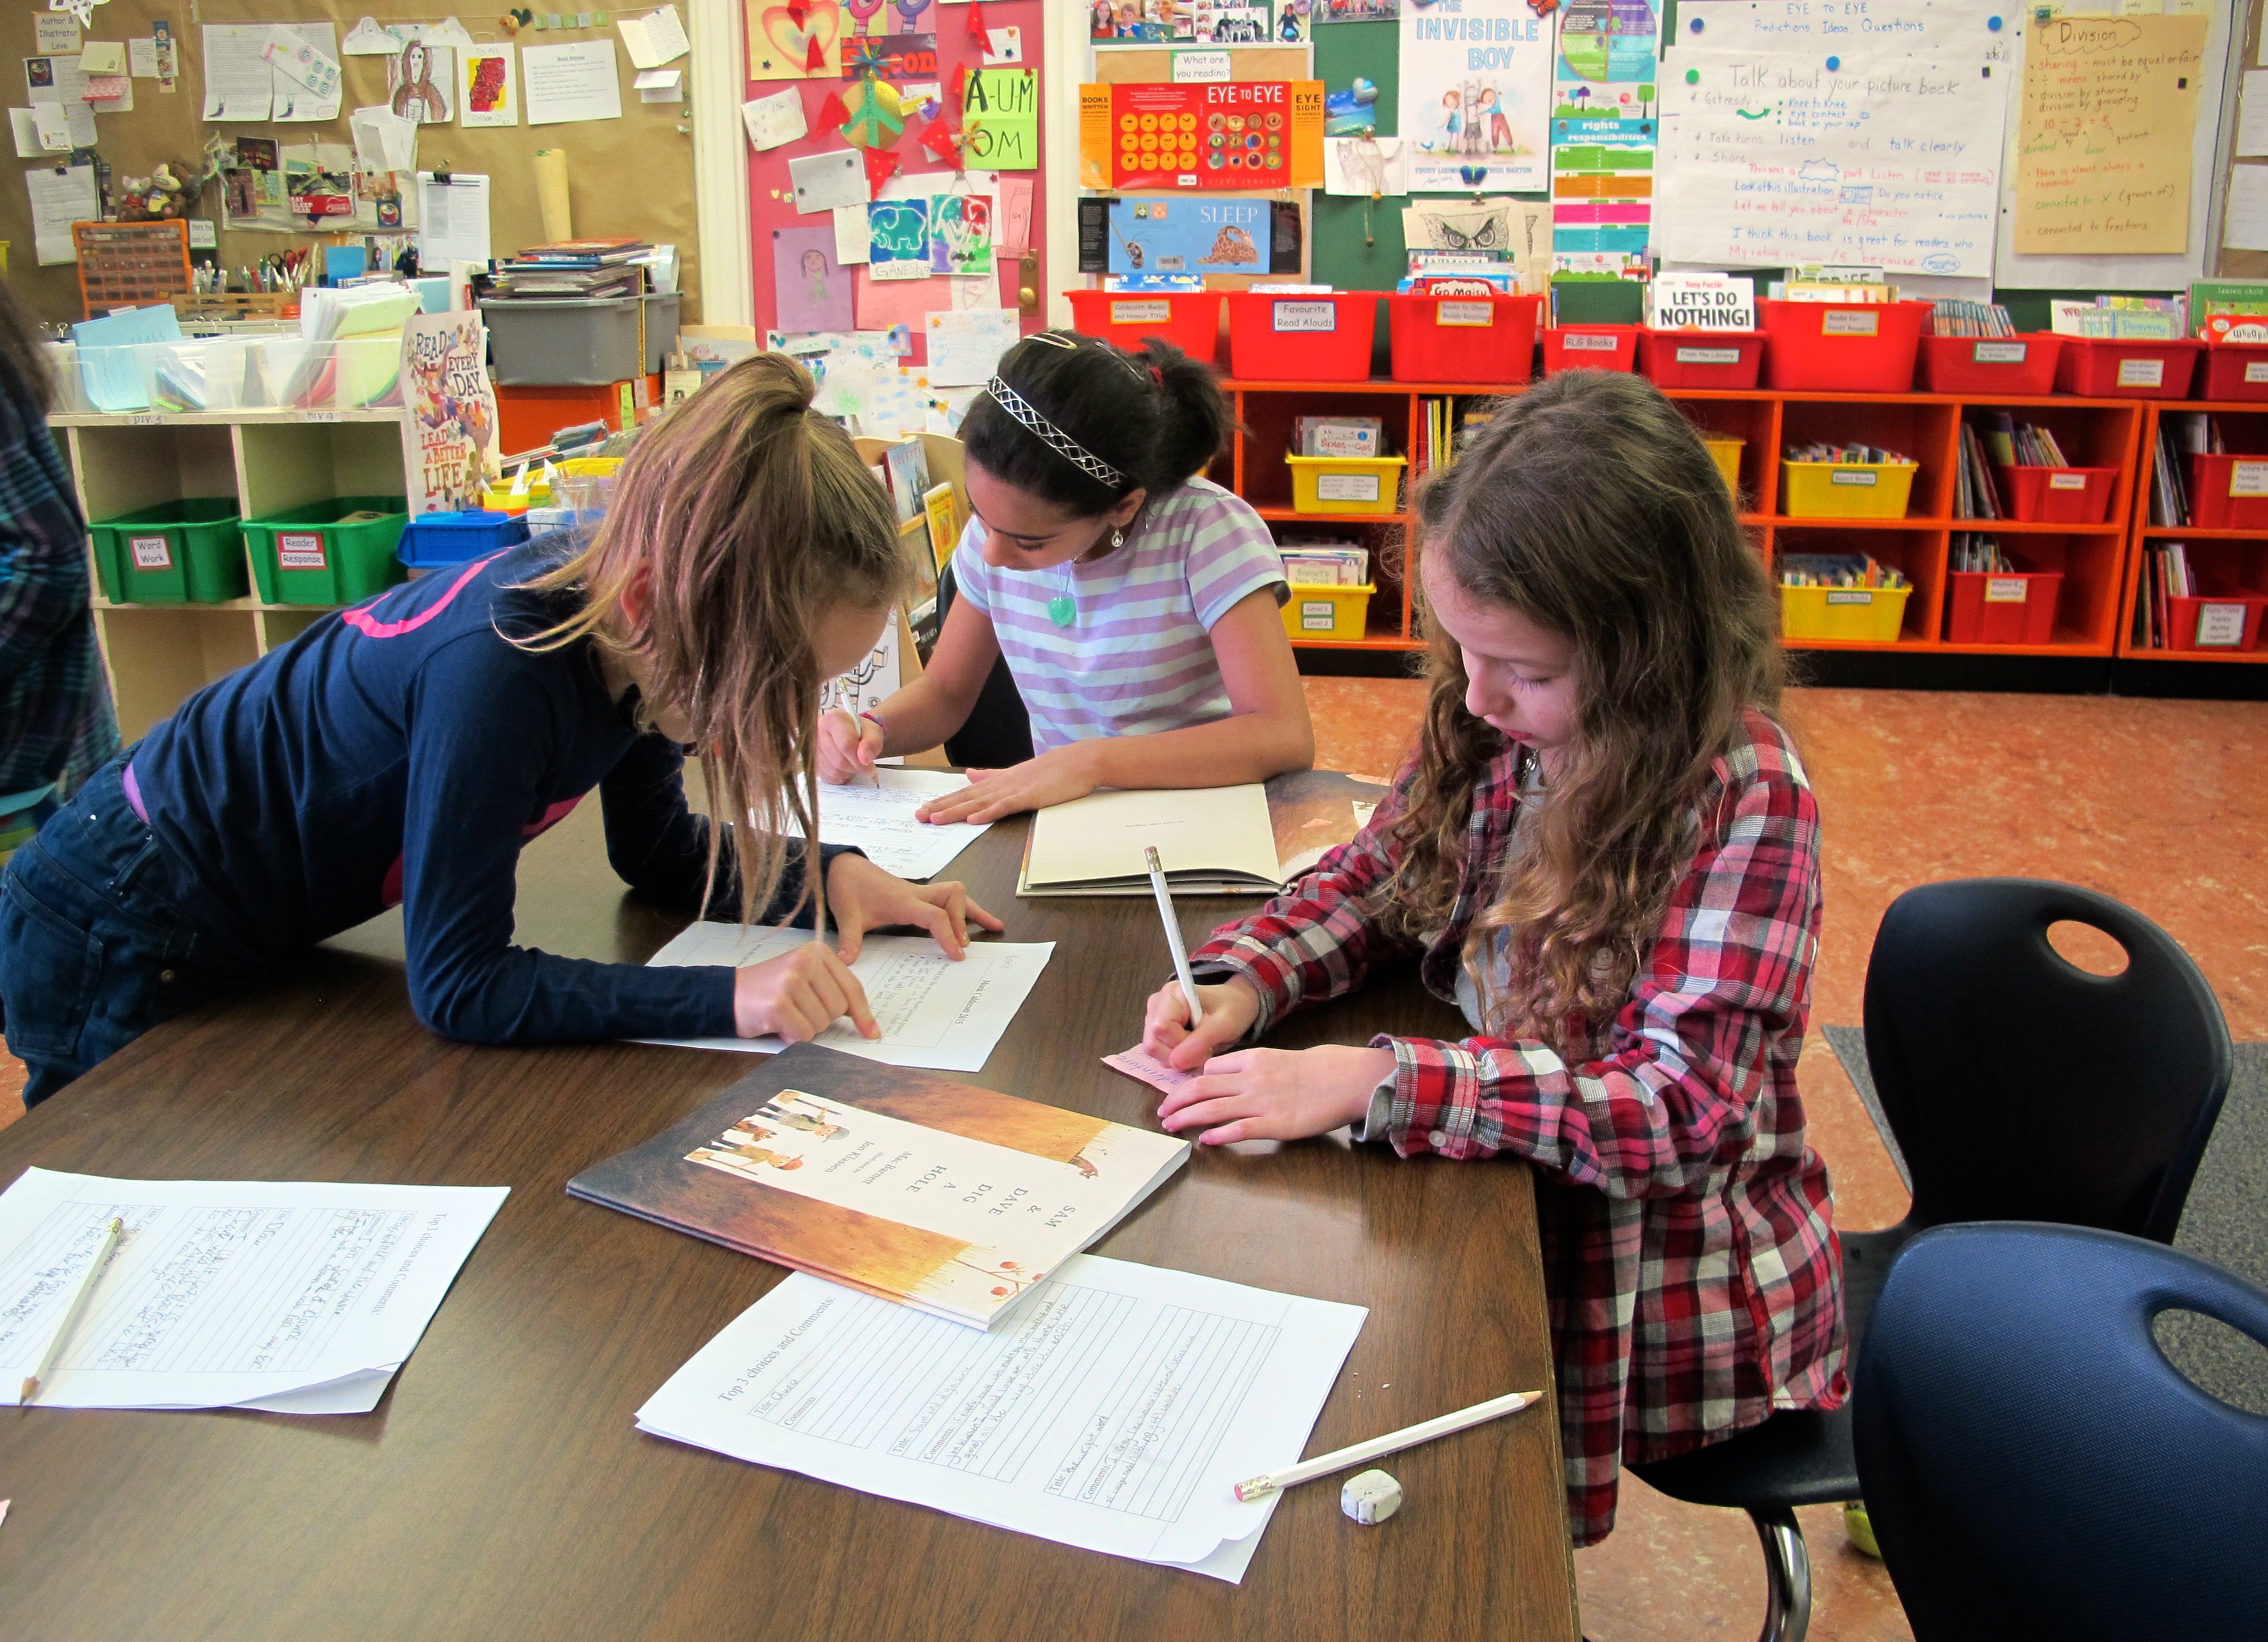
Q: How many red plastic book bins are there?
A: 13